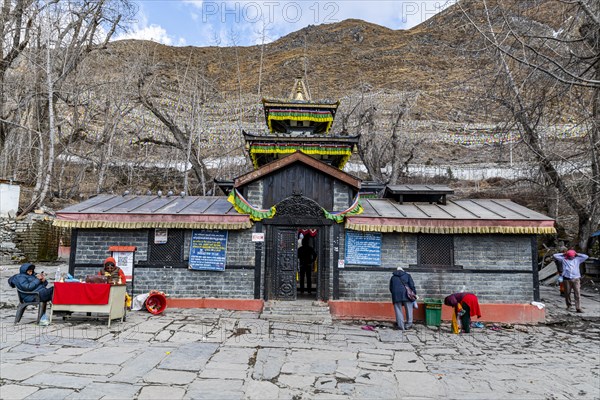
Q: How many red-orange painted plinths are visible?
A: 2